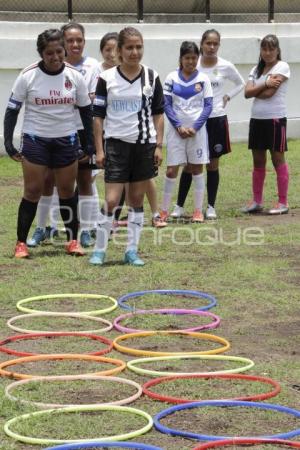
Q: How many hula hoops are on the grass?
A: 14